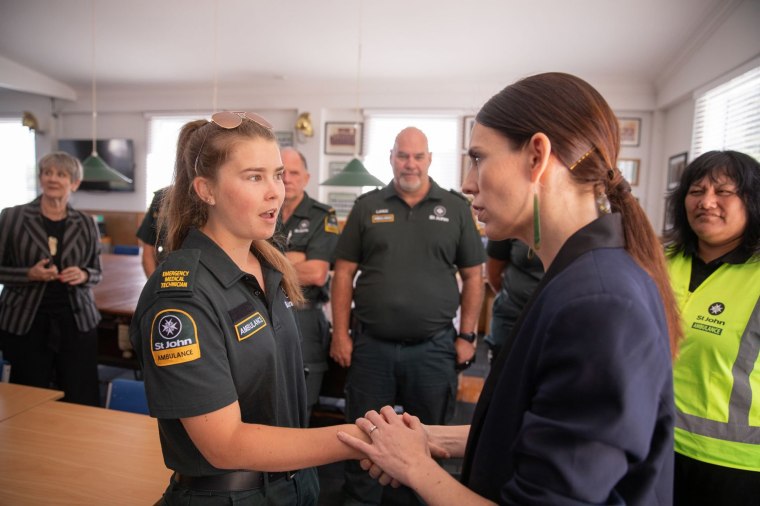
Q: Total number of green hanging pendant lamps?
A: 2